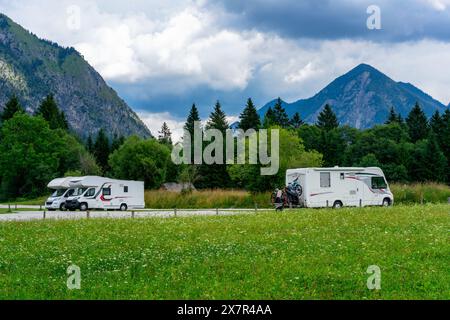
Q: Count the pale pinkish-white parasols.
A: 0